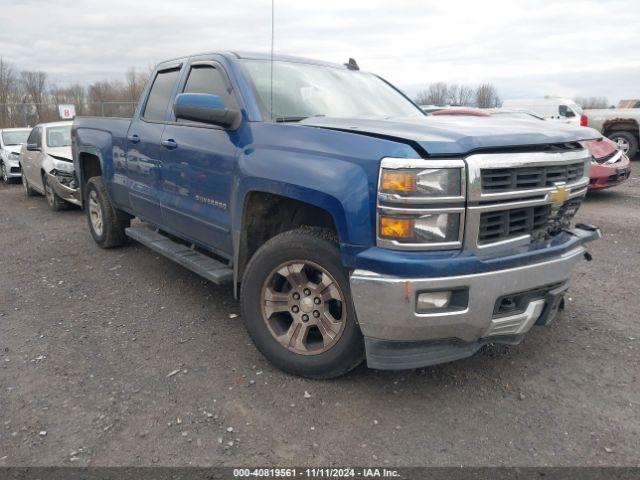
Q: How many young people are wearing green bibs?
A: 0